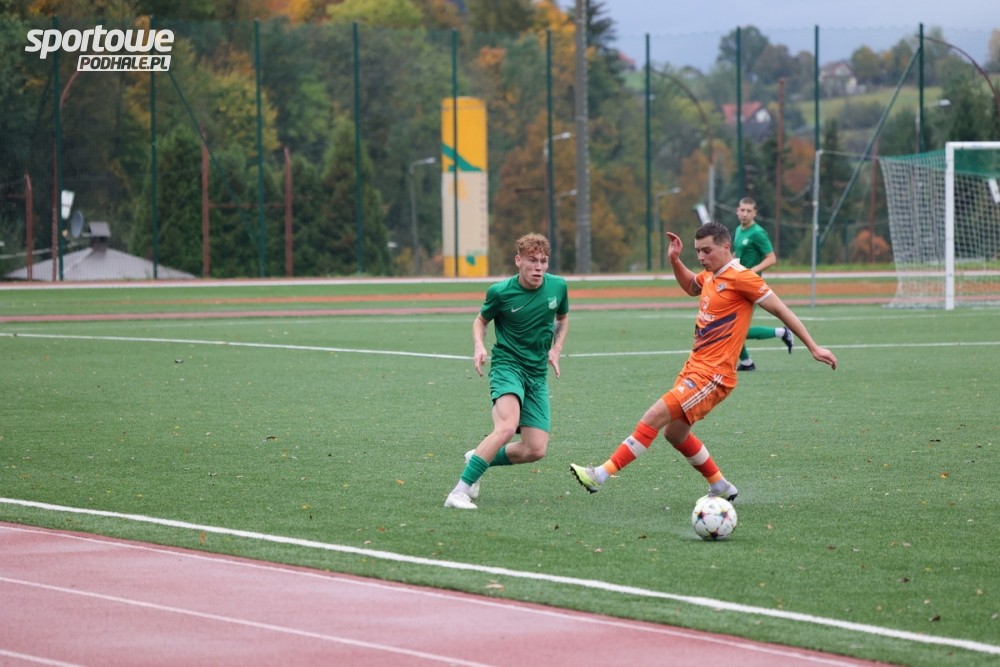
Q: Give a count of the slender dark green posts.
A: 10